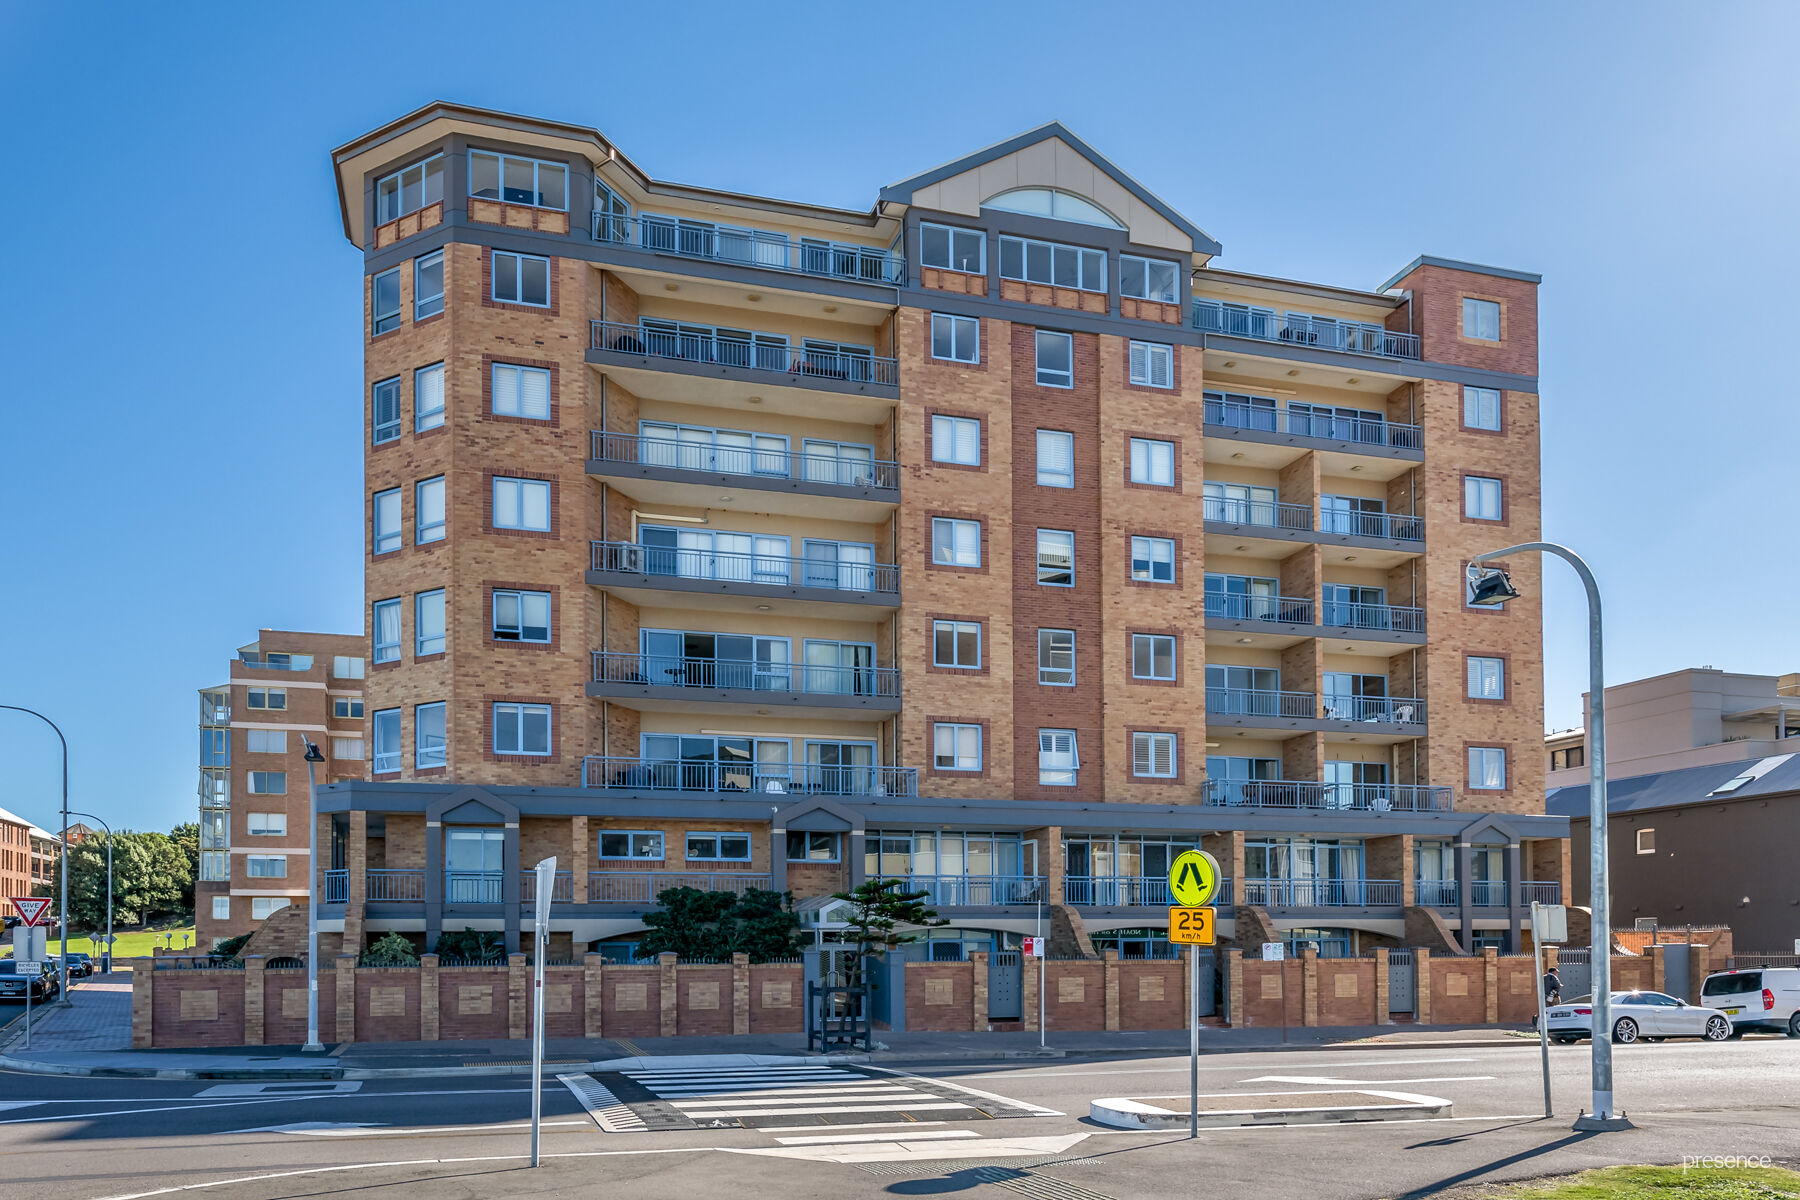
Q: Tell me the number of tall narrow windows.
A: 15